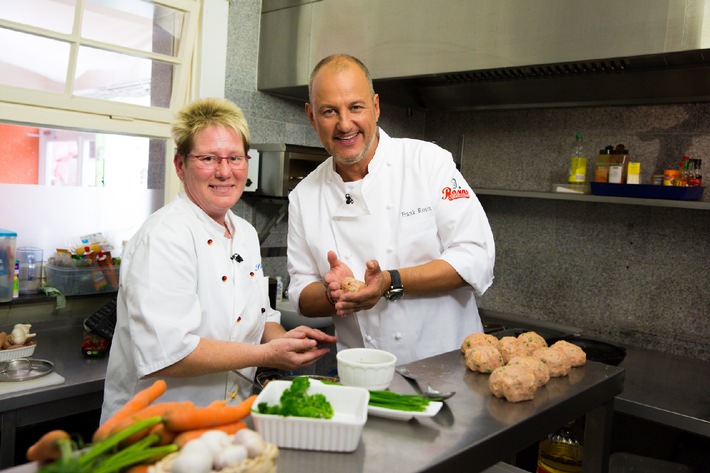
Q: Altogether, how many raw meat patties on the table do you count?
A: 8